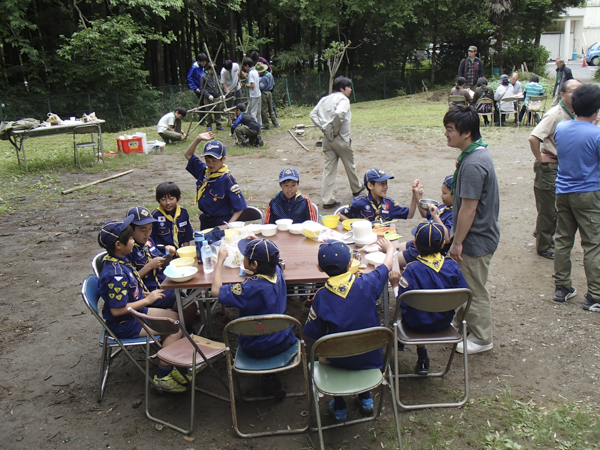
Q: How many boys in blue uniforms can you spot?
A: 10